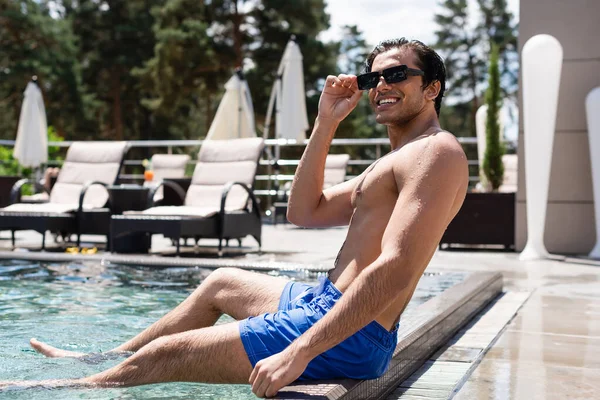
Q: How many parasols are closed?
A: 3